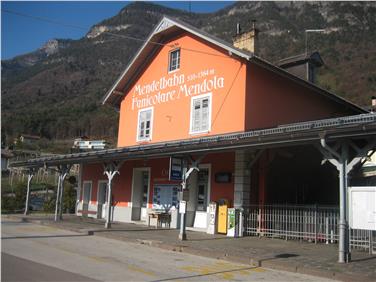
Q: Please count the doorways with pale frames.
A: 4